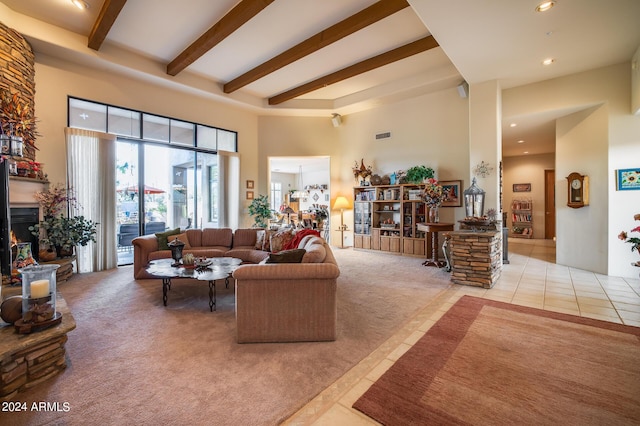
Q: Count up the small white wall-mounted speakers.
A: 2